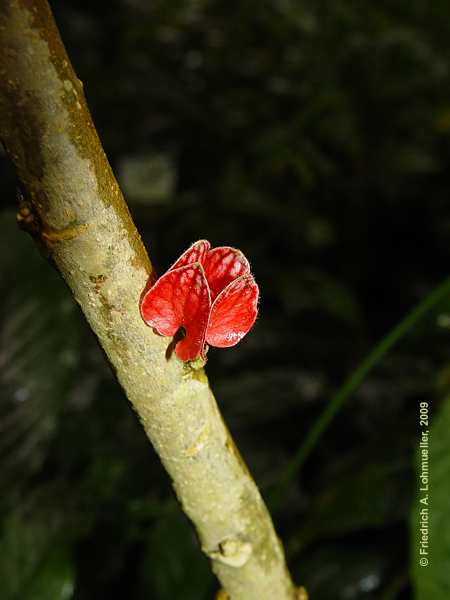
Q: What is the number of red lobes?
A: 4